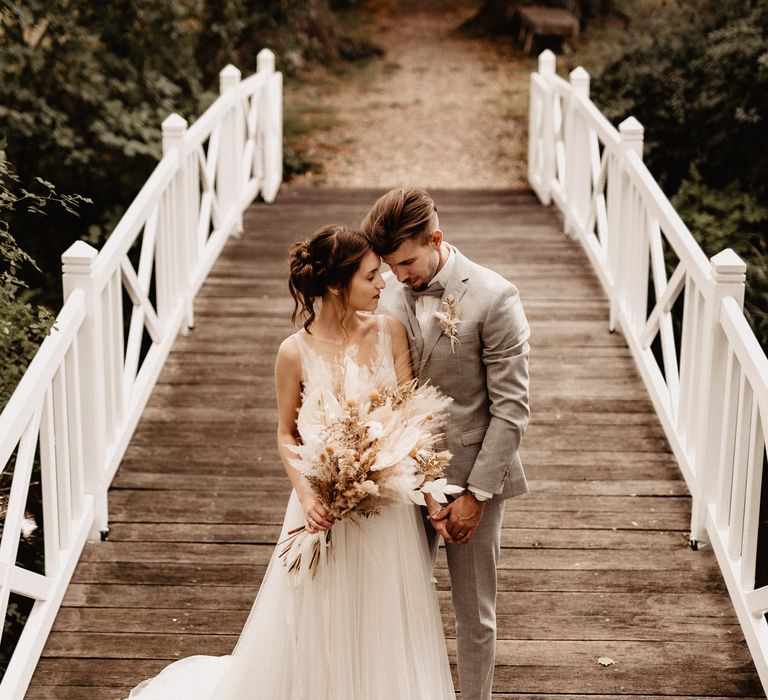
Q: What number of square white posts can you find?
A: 8